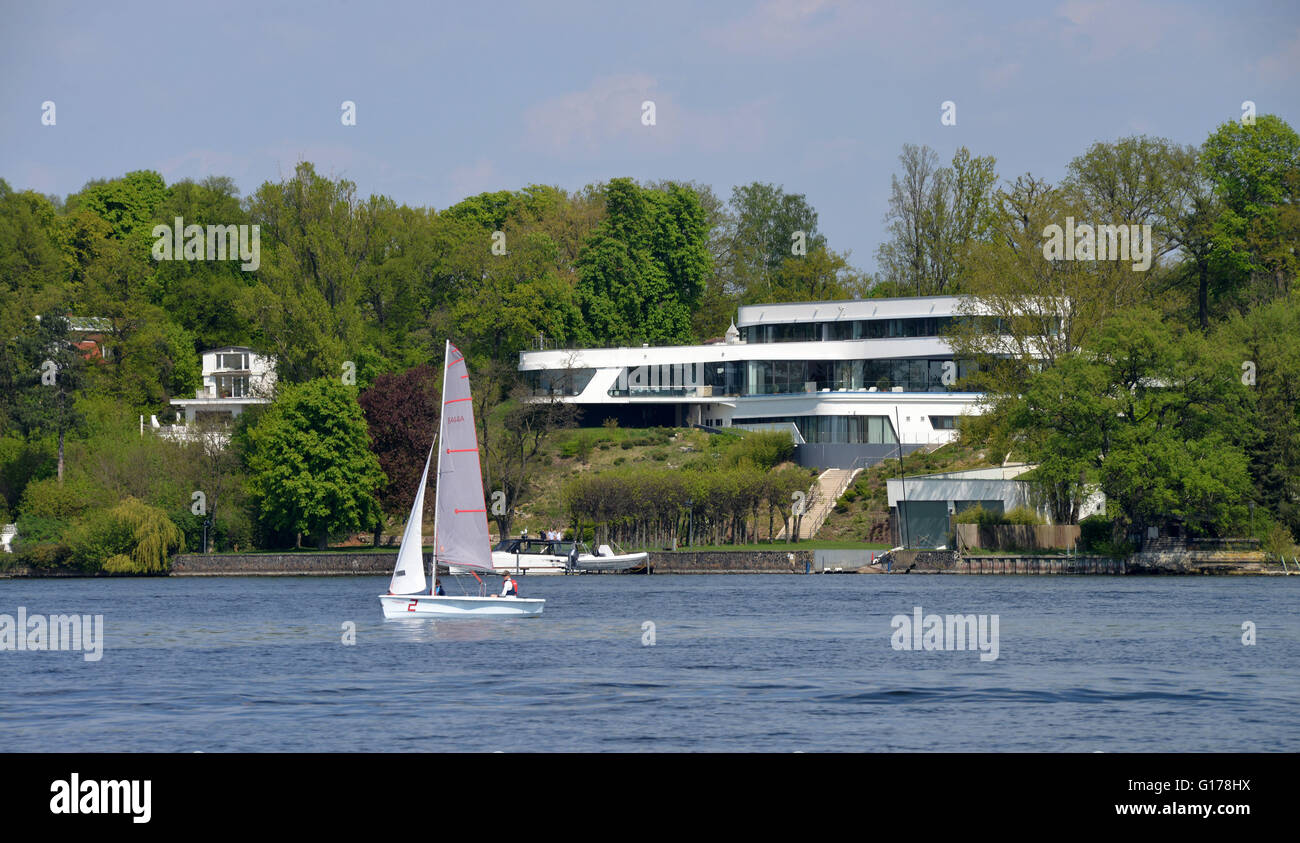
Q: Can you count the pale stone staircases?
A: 1